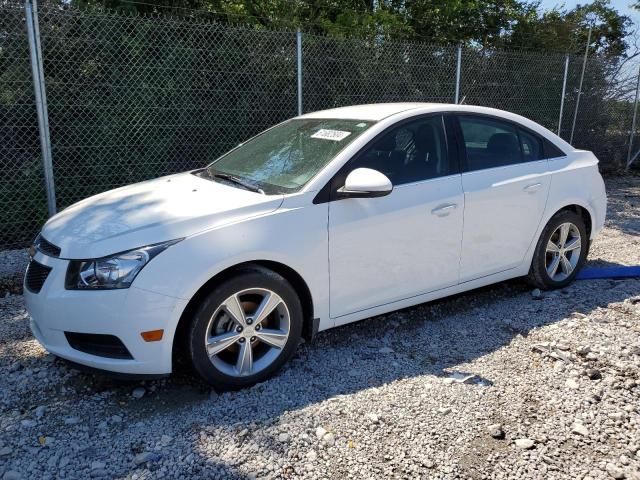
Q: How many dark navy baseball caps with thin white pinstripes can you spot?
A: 0